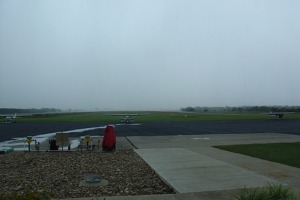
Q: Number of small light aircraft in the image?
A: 3